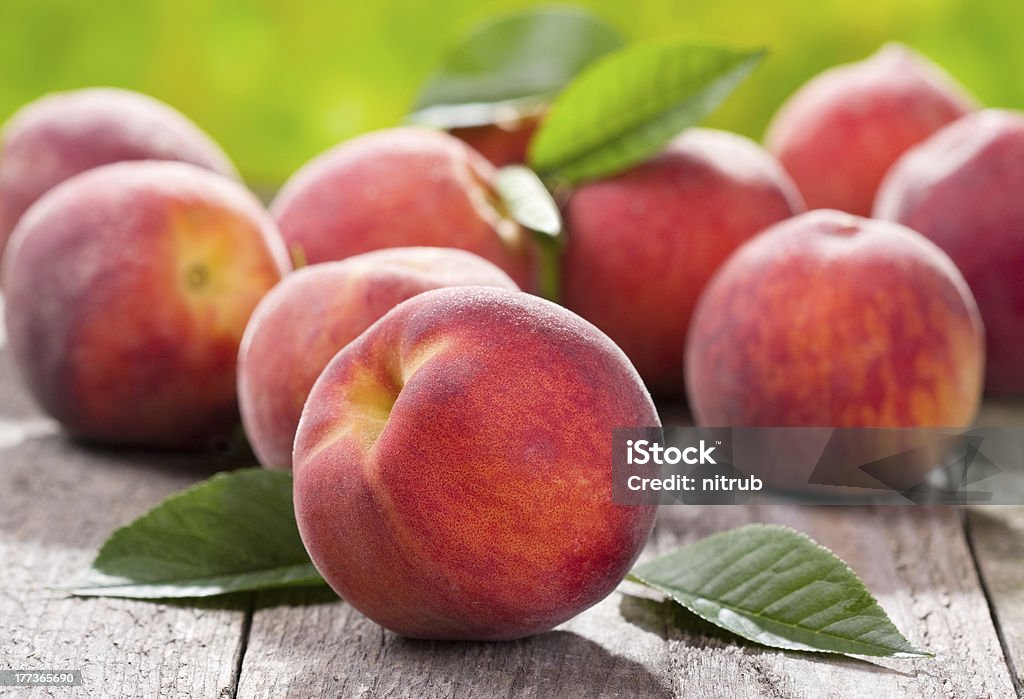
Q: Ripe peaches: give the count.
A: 10